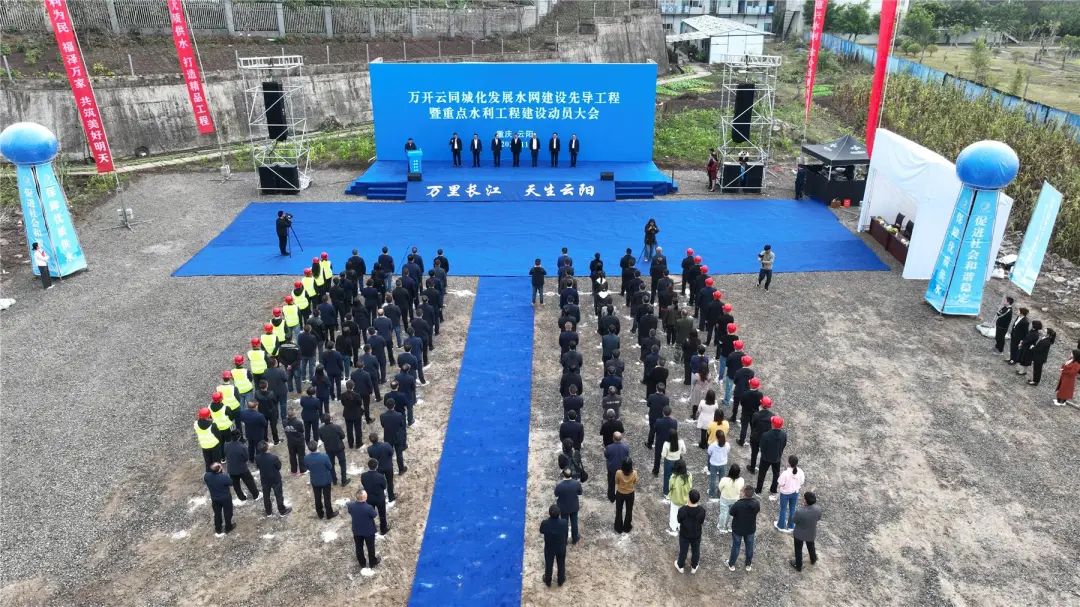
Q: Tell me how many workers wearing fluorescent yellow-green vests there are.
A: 12